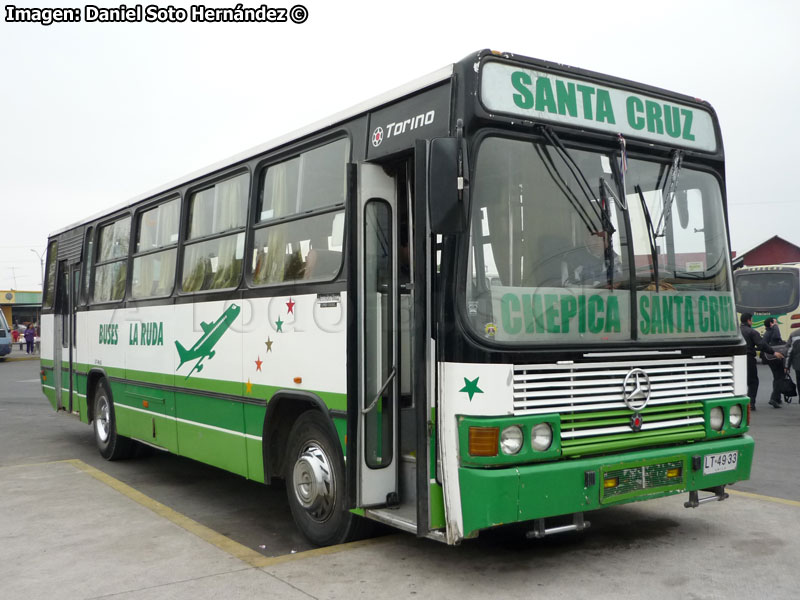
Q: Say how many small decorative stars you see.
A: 6